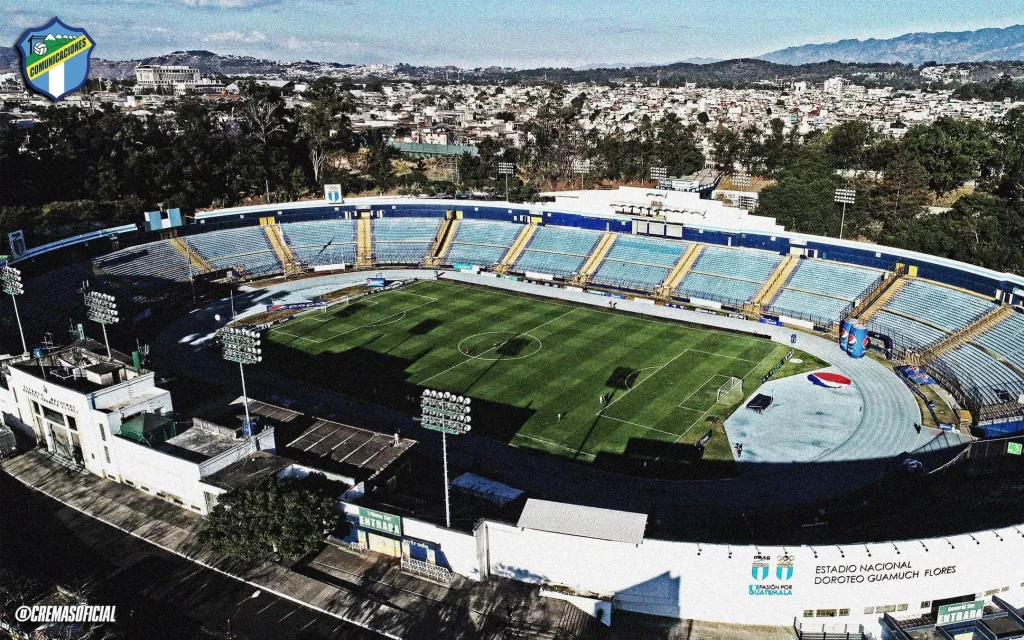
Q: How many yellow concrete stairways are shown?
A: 10